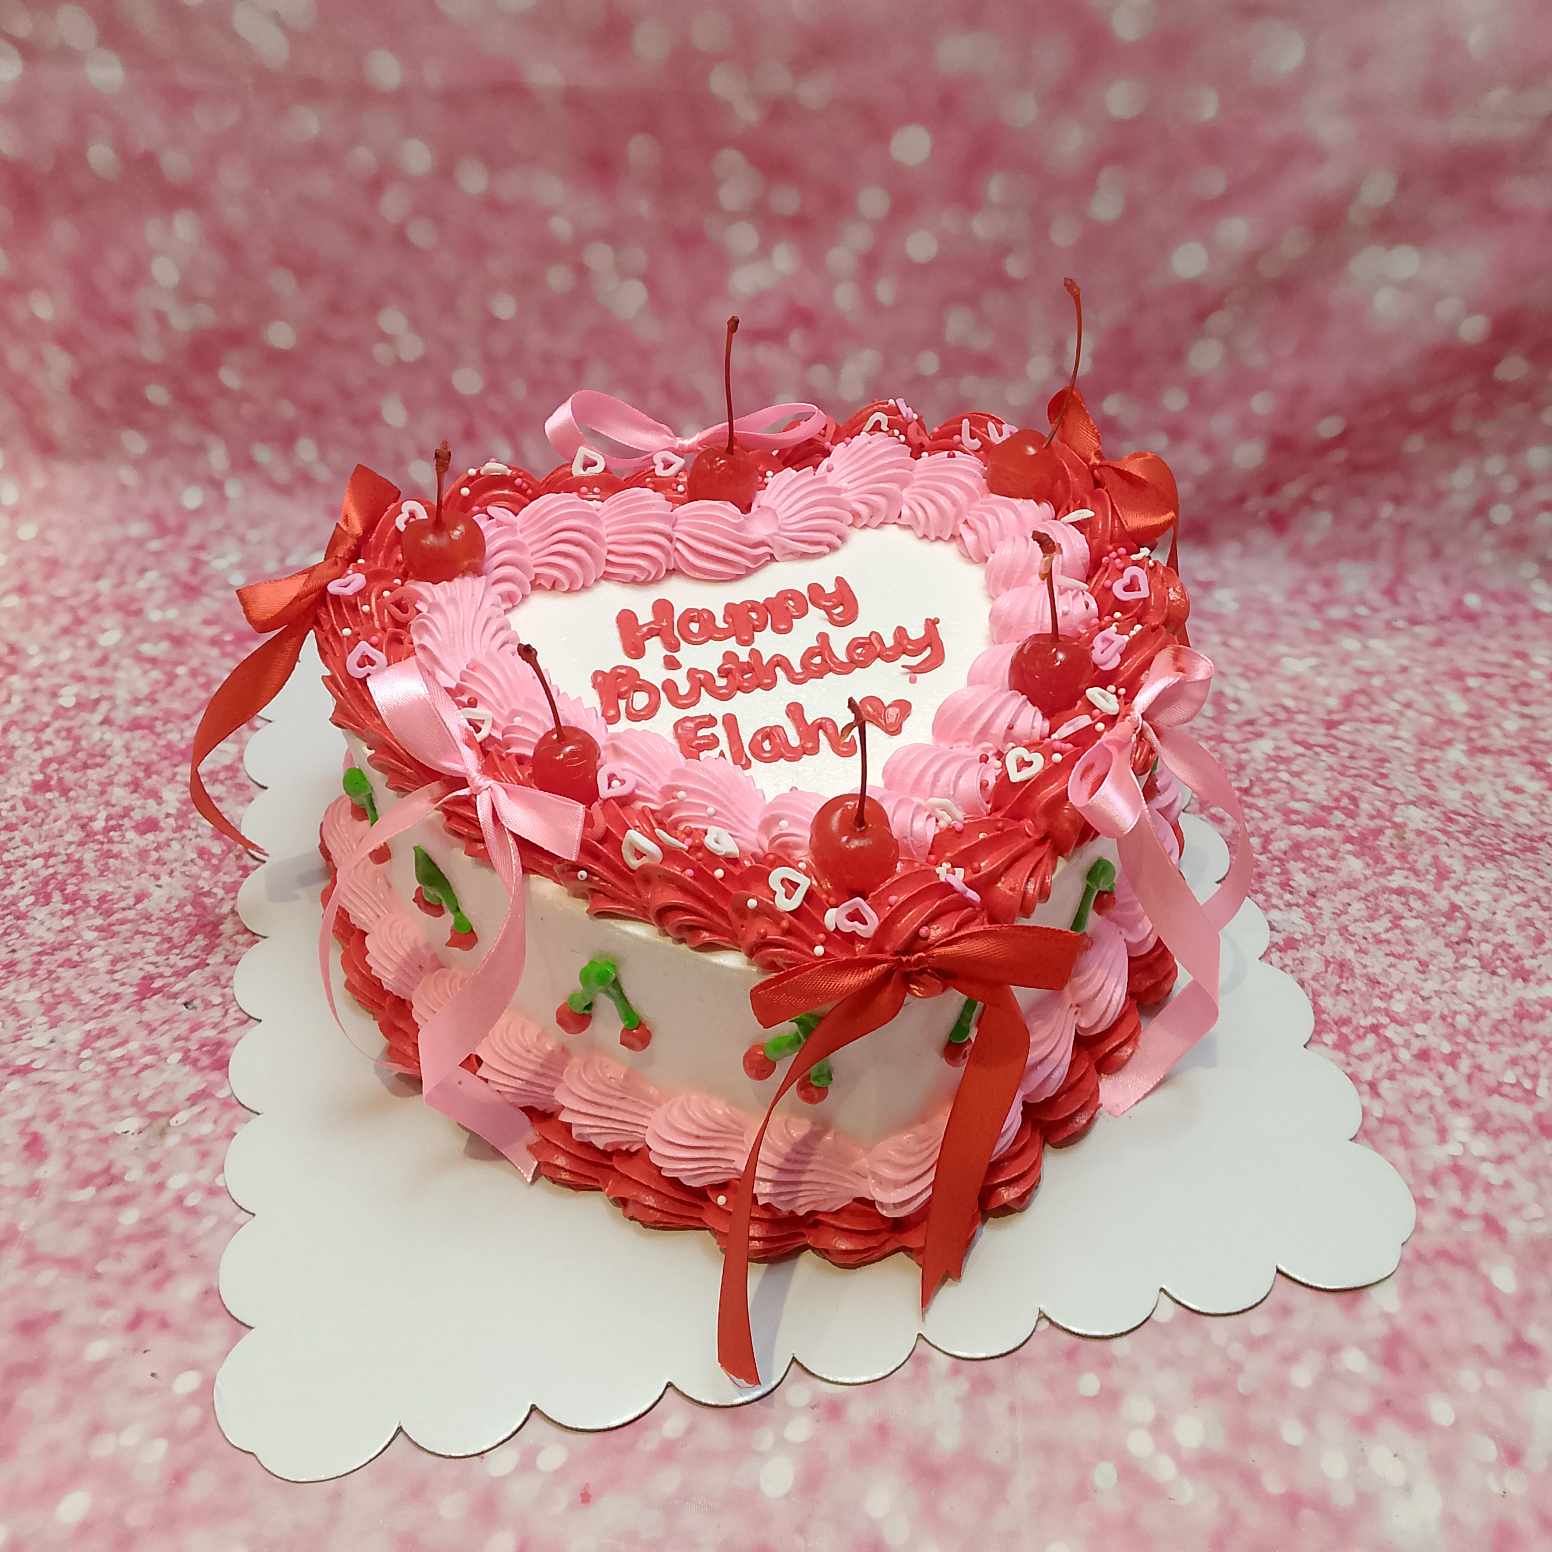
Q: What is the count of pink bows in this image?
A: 3